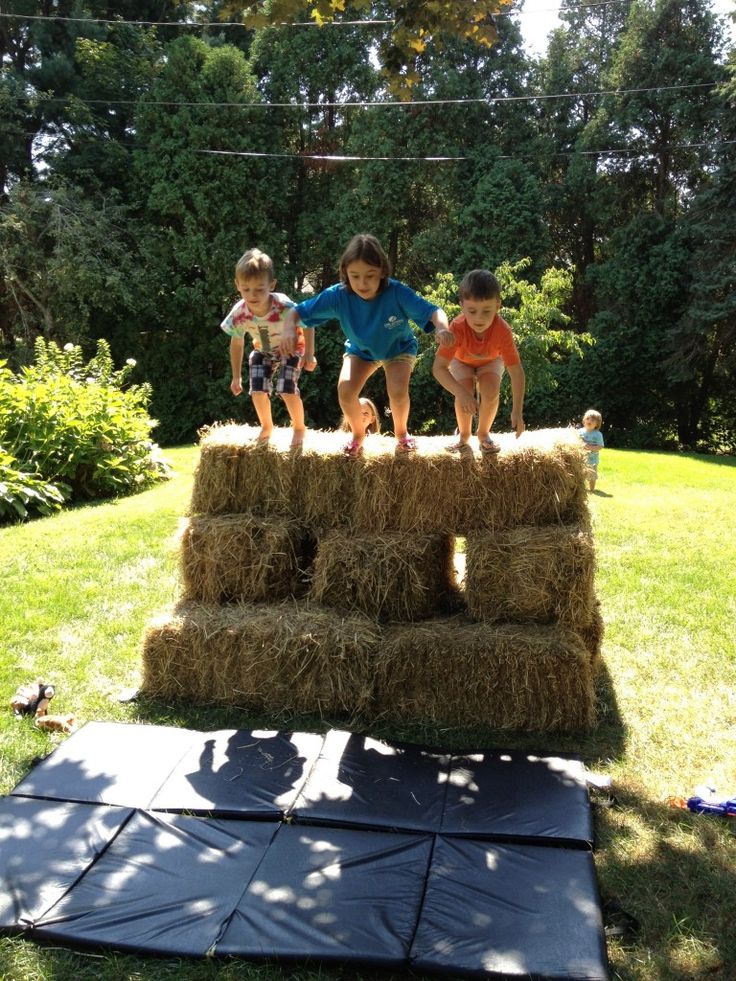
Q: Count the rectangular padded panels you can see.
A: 8